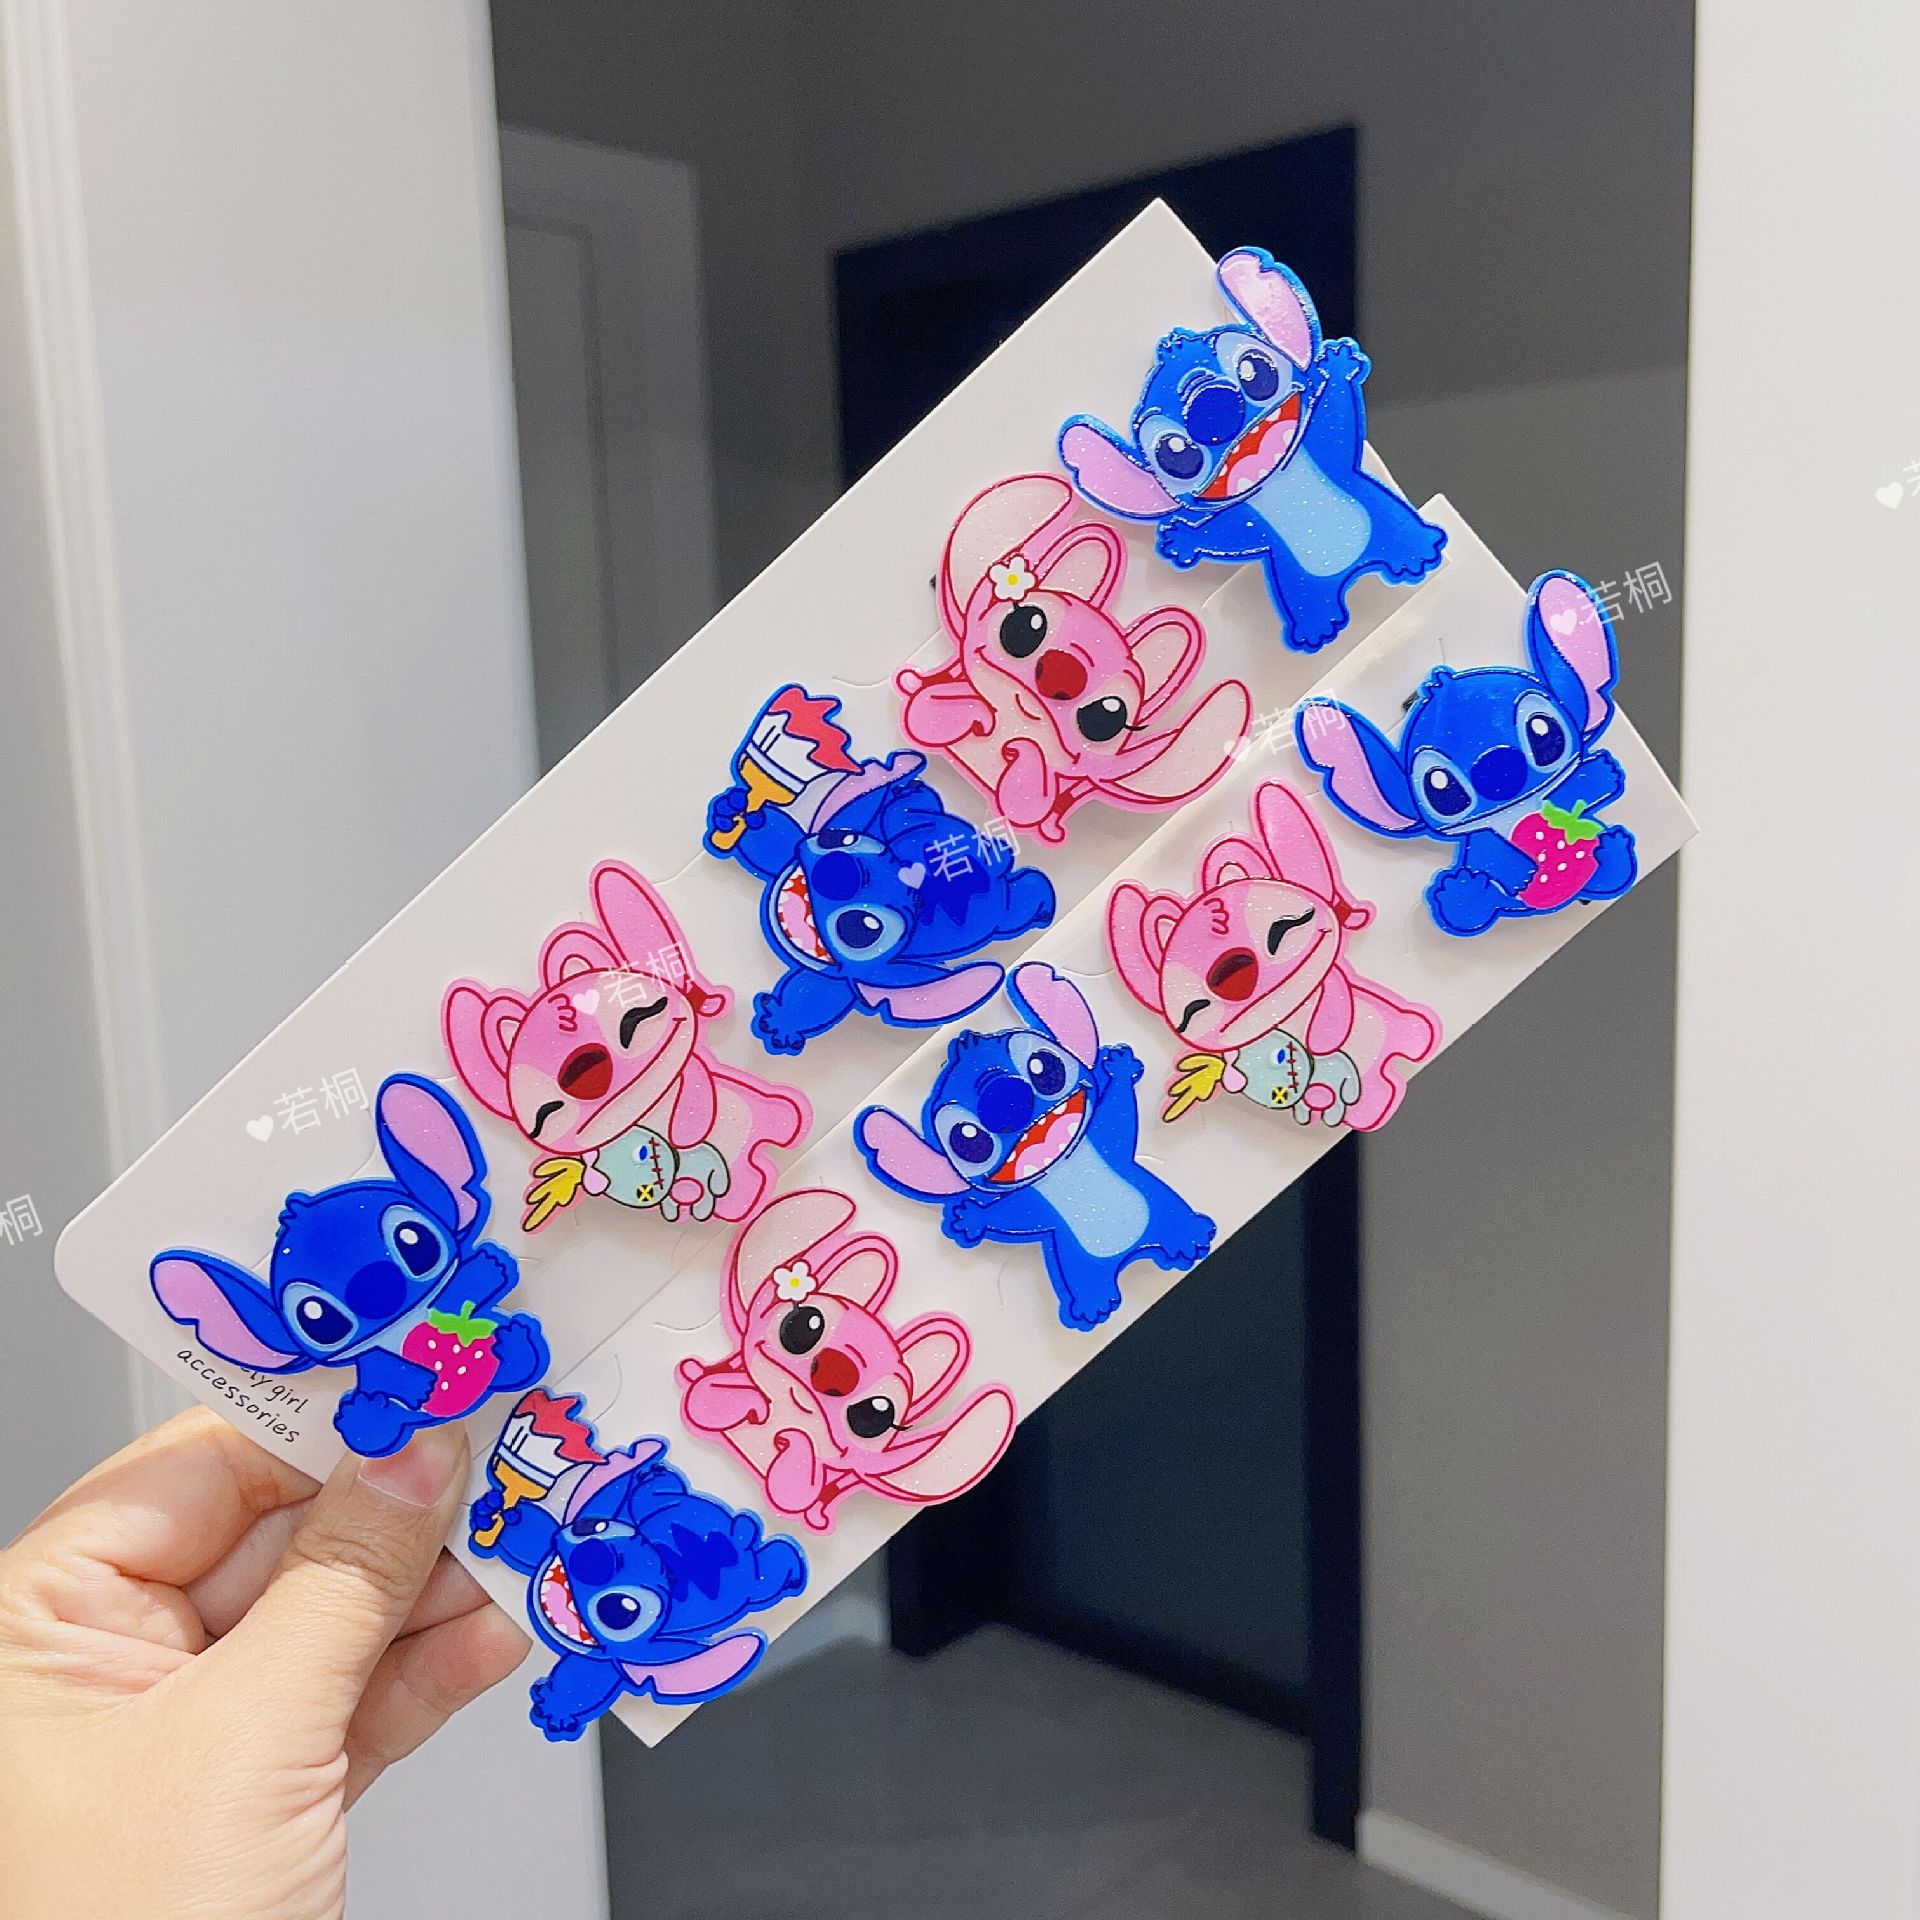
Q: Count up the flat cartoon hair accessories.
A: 10